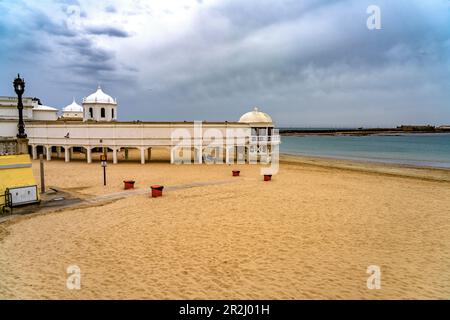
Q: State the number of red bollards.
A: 4